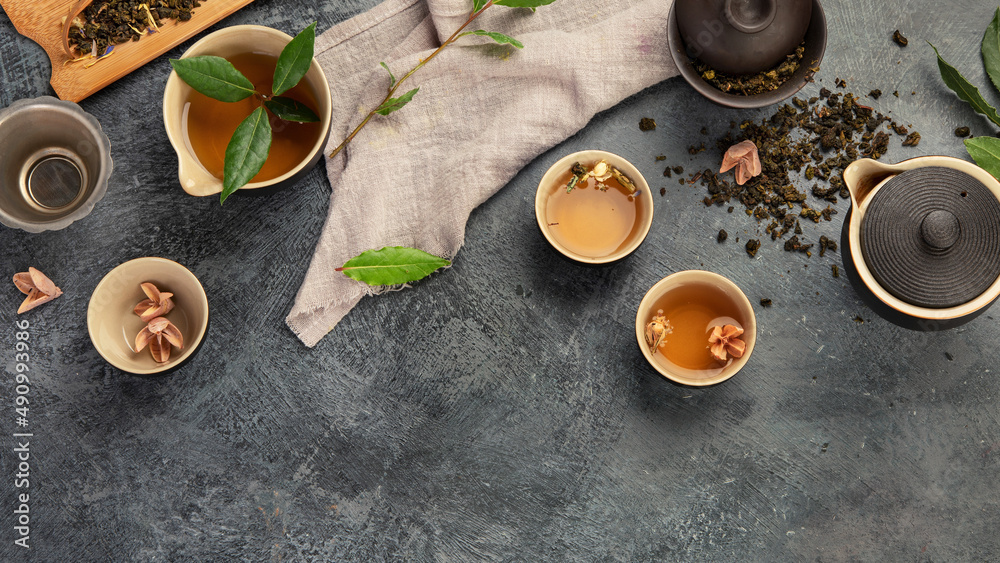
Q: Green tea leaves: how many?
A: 13